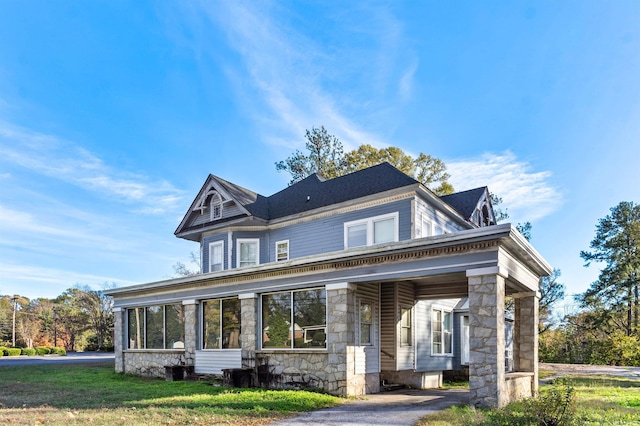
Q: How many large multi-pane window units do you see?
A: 3